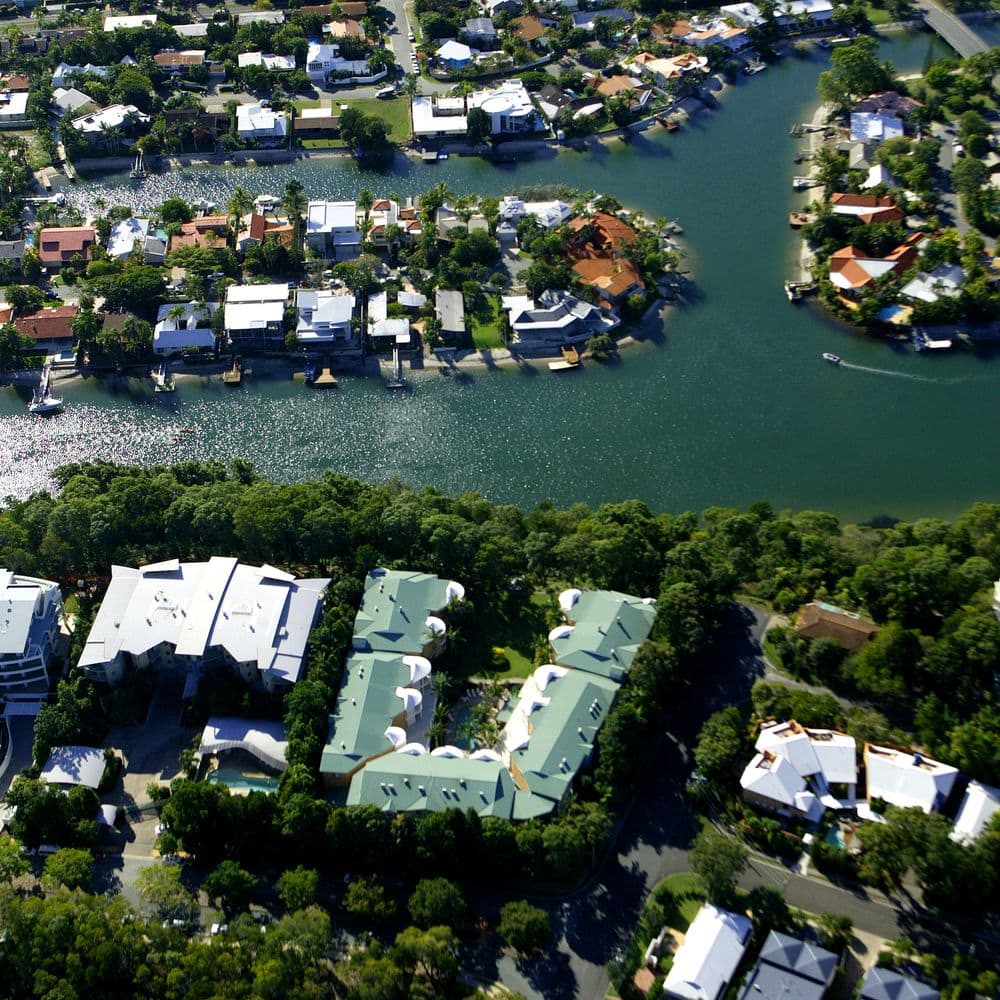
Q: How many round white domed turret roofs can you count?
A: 13